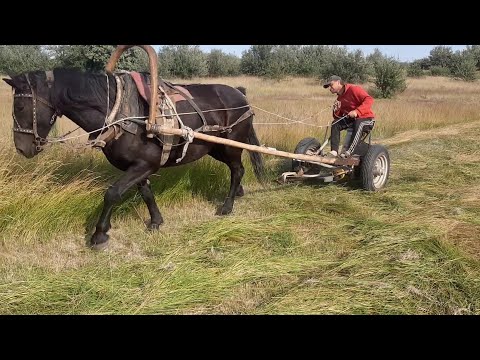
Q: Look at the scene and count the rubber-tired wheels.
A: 2